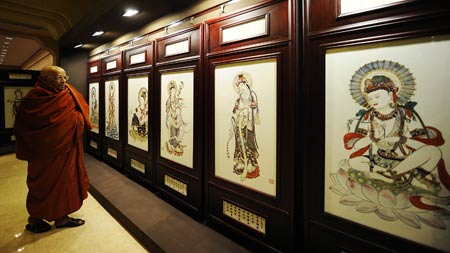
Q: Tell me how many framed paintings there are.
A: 7